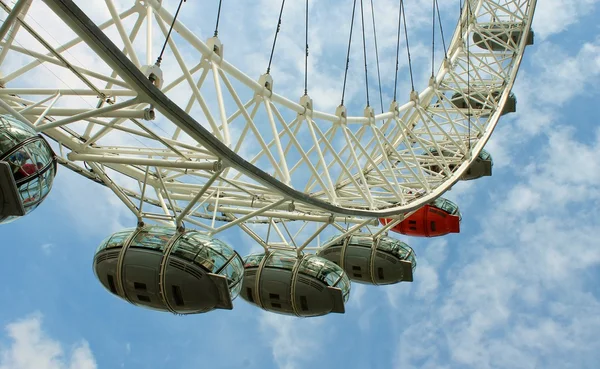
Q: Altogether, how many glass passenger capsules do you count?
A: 8